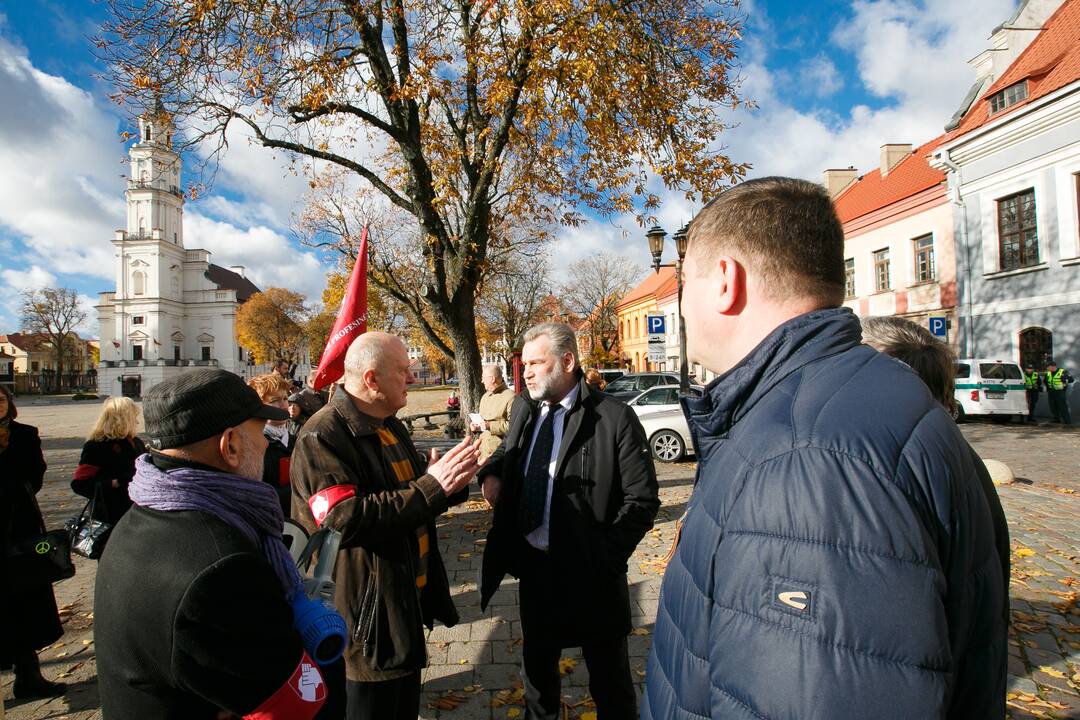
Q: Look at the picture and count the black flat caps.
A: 1